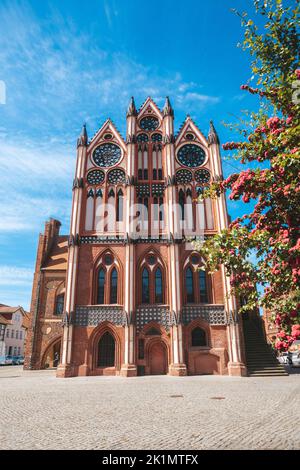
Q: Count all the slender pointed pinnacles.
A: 4